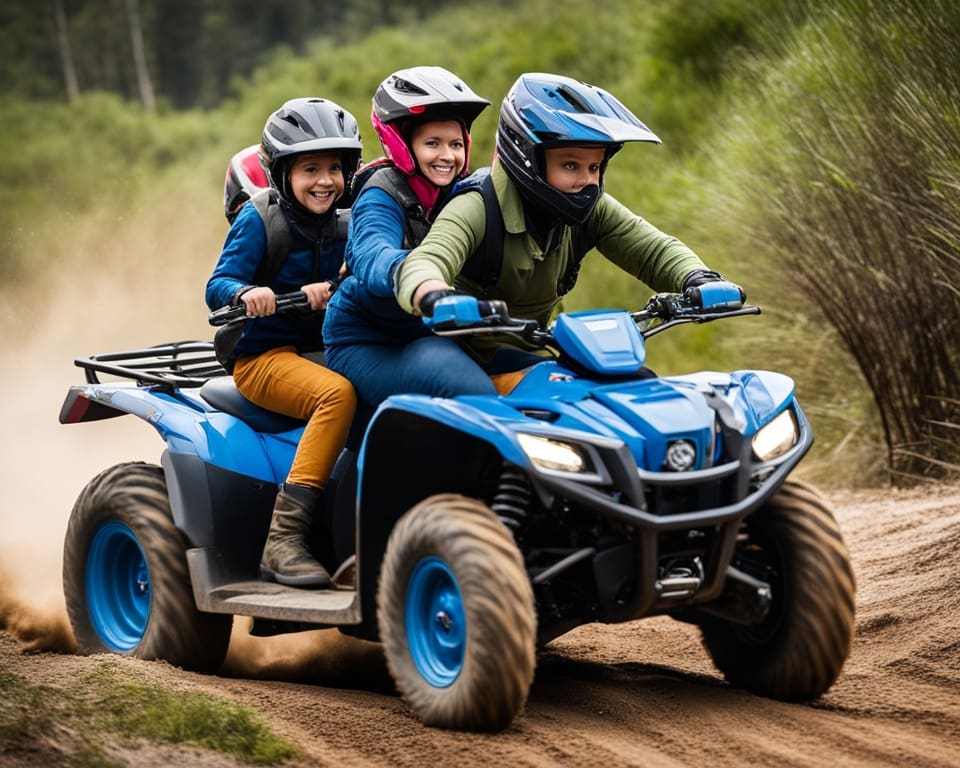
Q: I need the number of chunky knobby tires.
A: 3